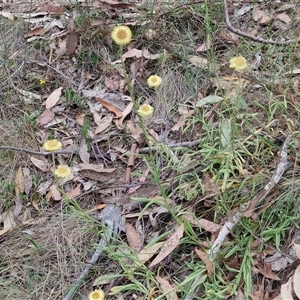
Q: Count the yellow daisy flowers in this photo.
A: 7